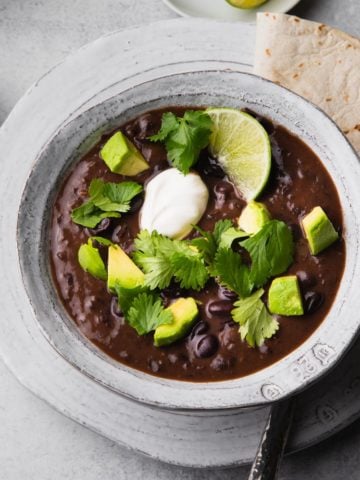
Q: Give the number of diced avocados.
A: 6